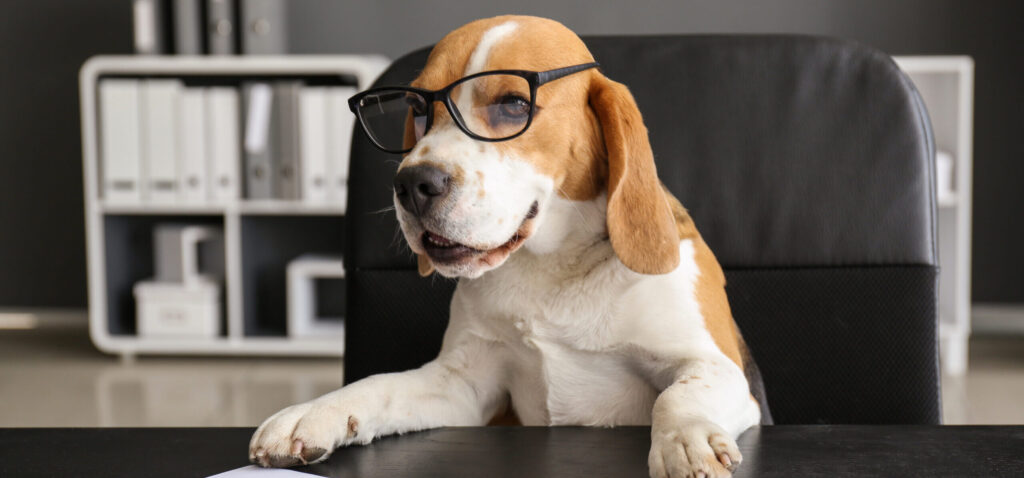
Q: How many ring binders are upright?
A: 12